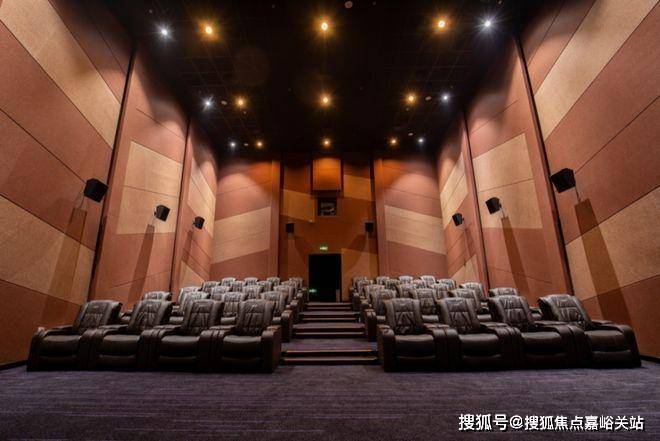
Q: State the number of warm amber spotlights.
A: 9